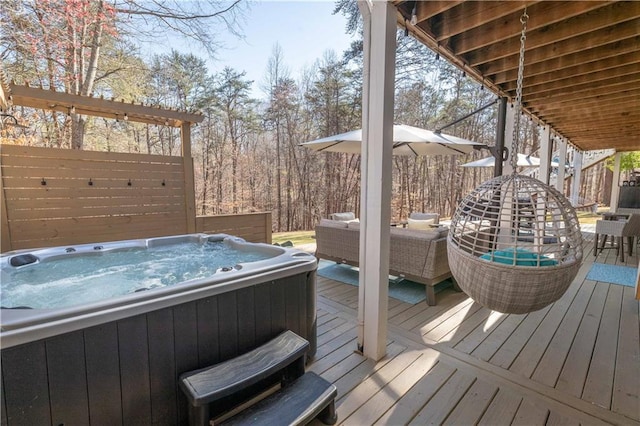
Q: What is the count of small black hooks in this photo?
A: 4